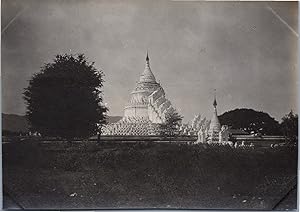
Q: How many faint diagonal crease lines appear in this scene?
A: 4